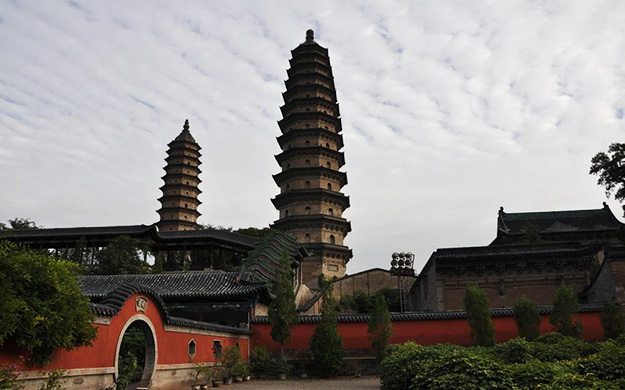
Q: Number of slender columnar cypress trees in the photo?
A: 7